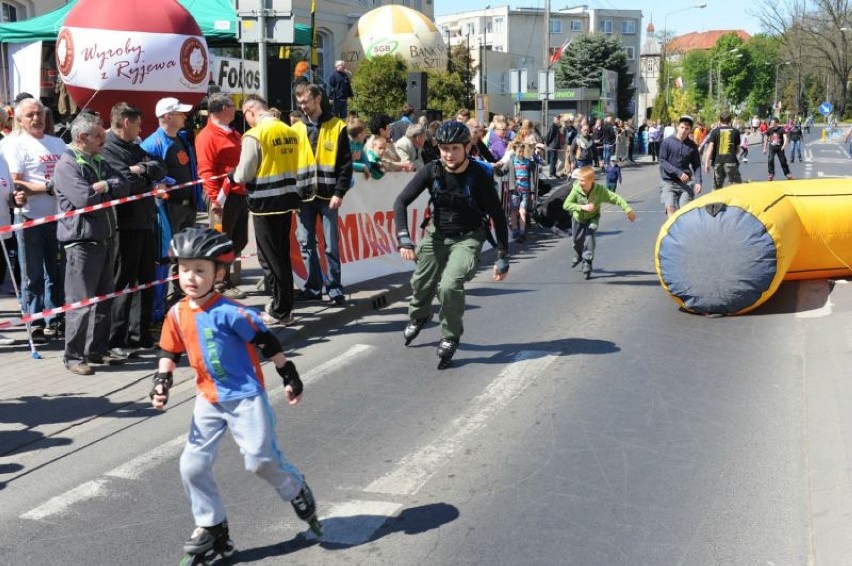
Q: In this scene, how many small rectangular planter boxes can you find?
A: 0